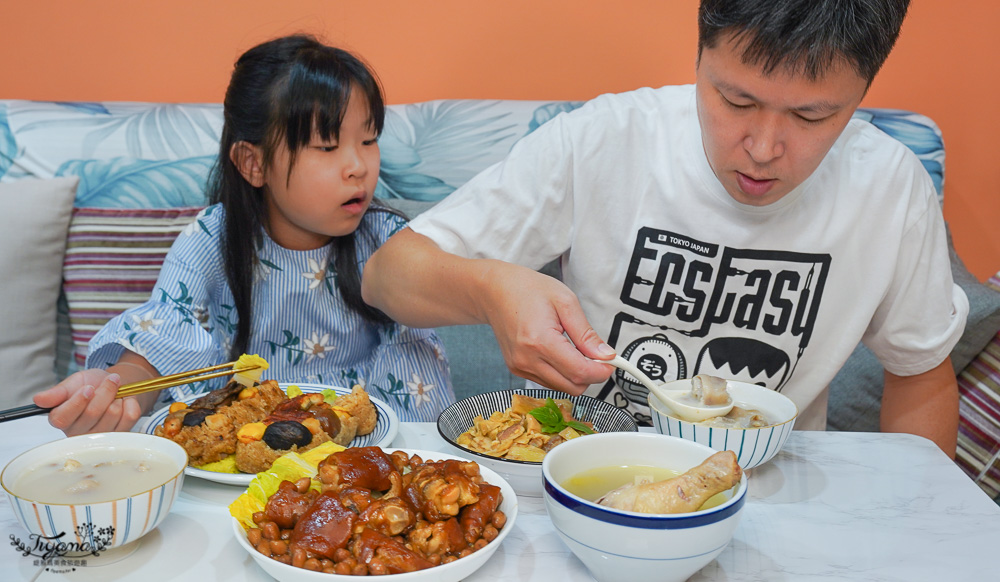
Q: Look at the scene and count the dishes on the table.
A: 6